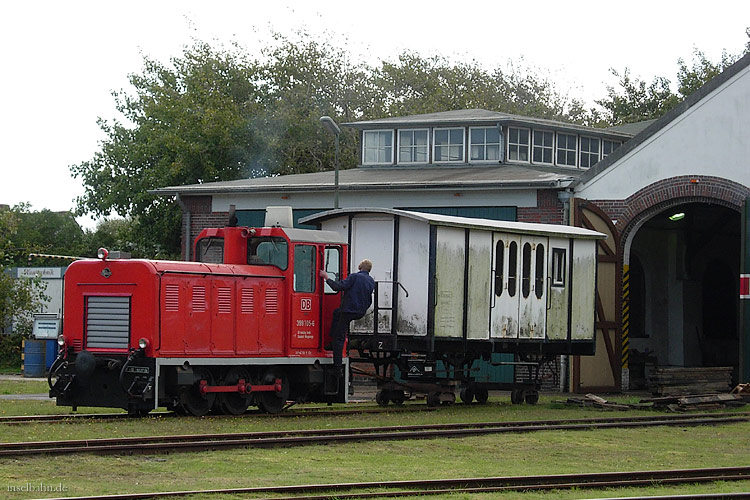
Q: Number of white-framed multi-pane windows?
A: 9